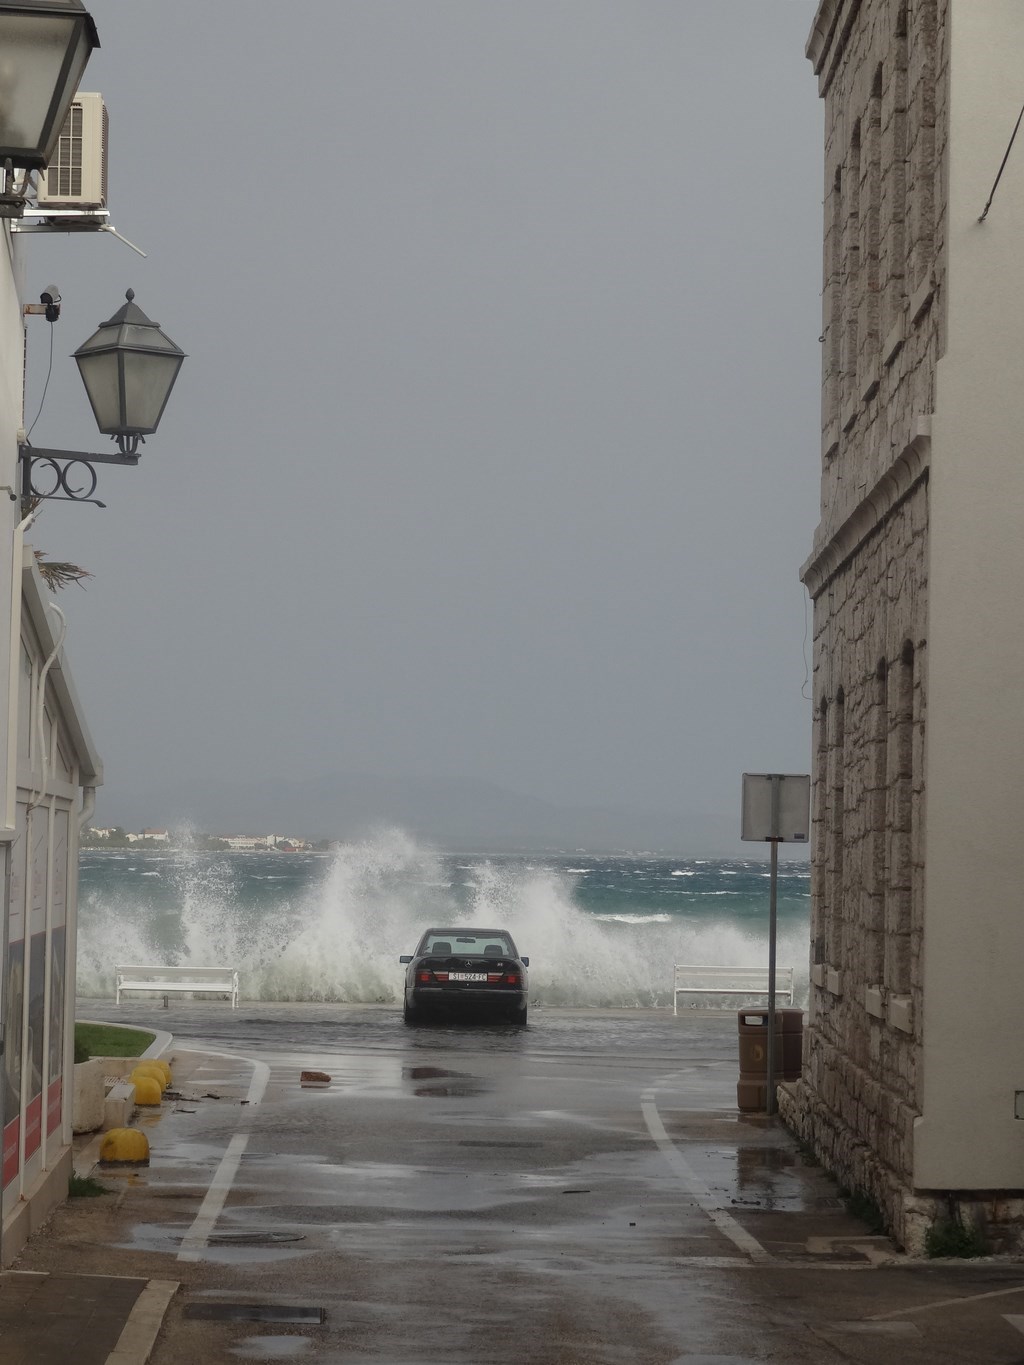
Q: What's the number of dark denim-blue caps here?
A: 0